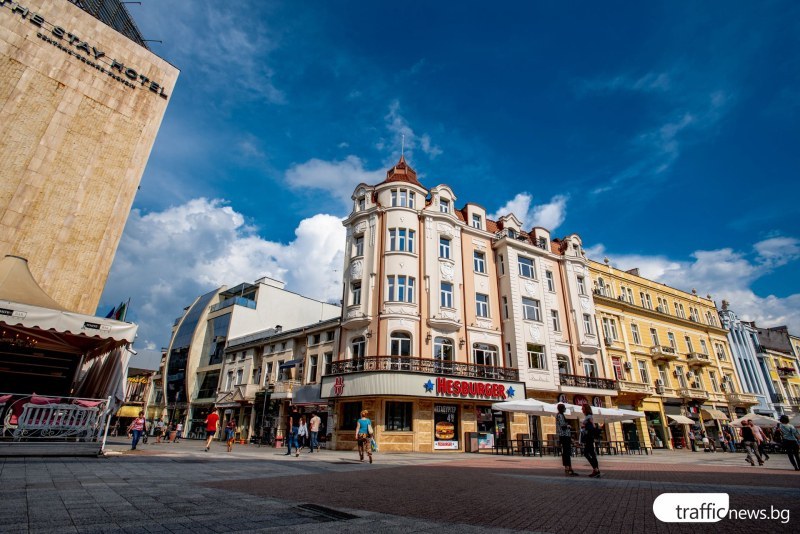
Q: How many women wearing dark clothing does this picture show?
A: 2